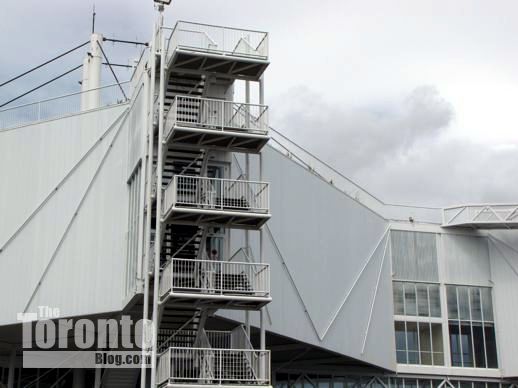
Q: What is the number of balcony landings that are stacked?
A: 5